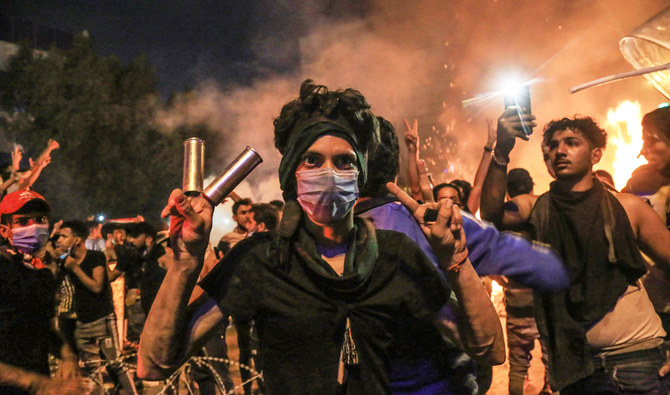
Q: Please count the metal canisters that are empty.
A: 2